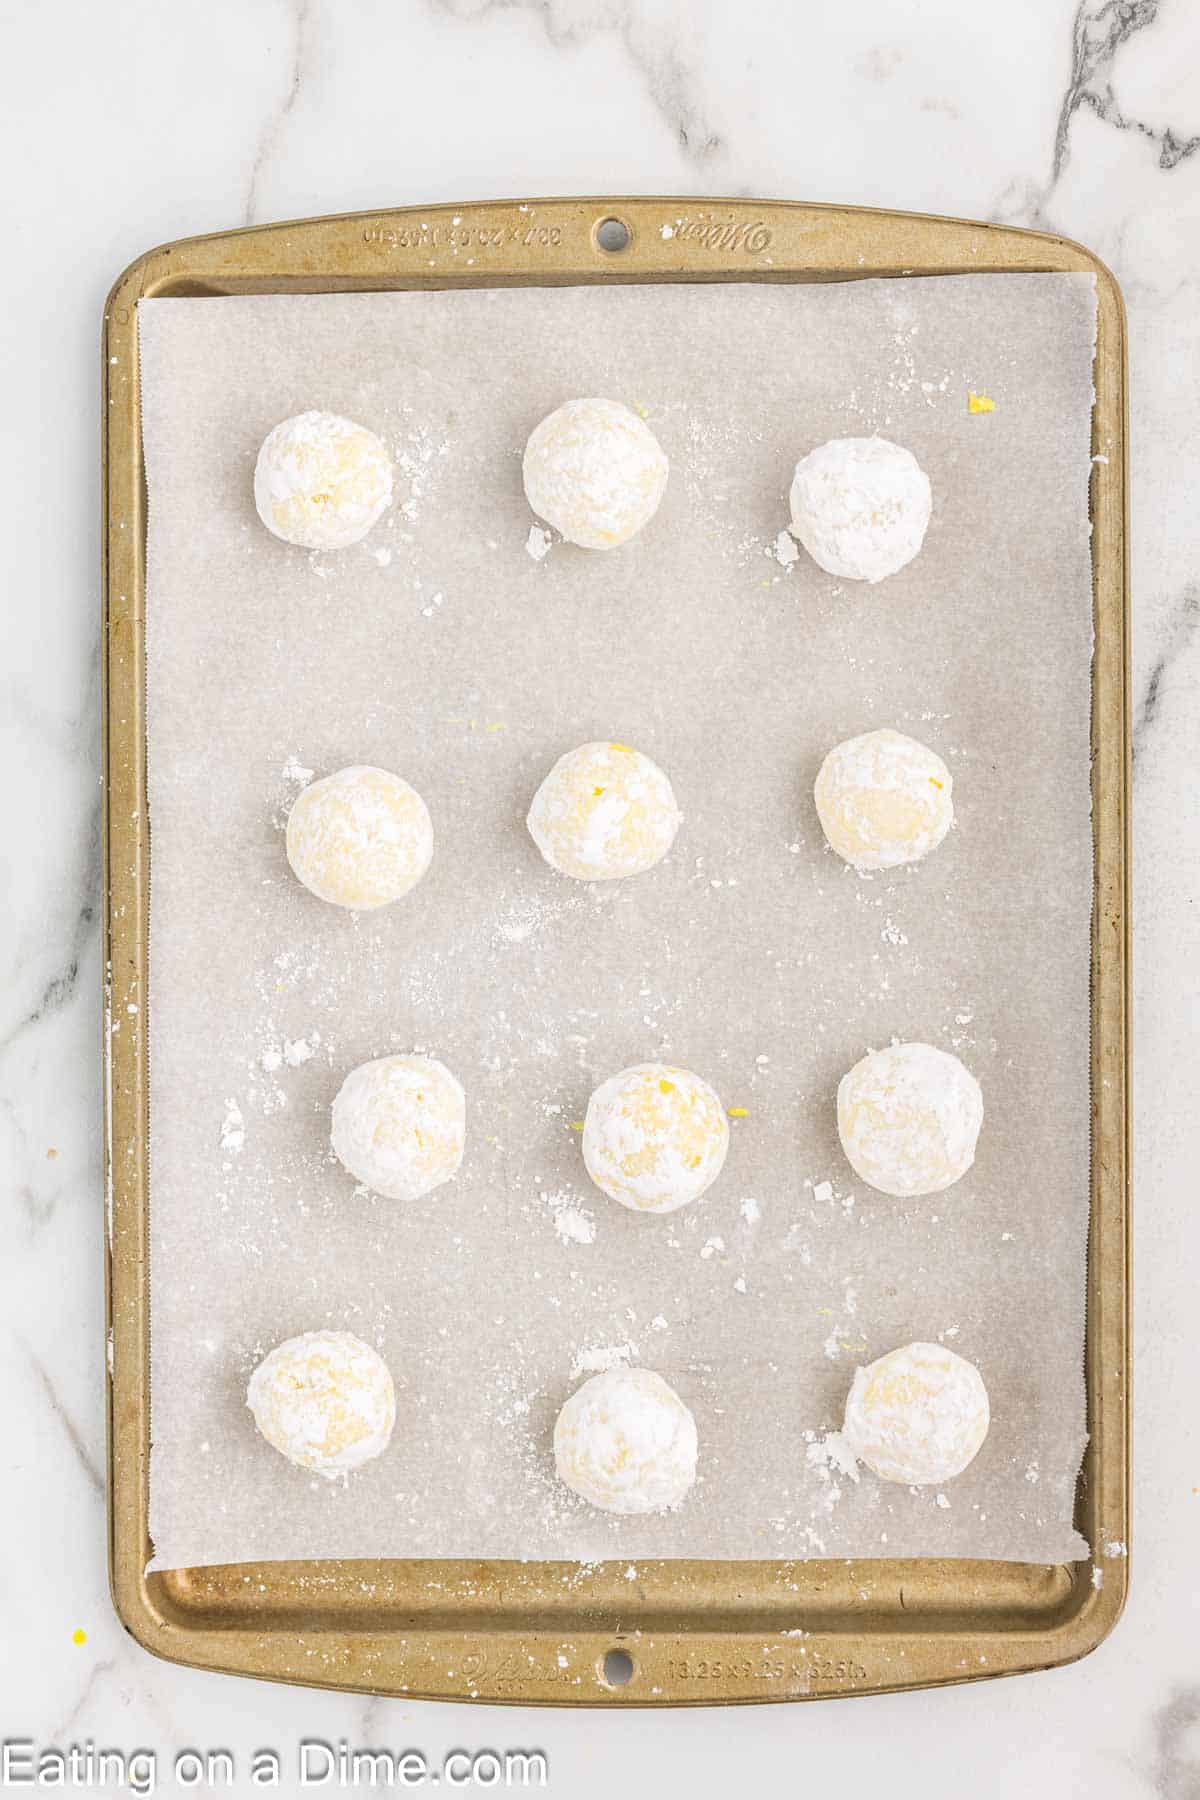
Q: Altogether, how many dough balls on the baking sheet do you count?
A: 12